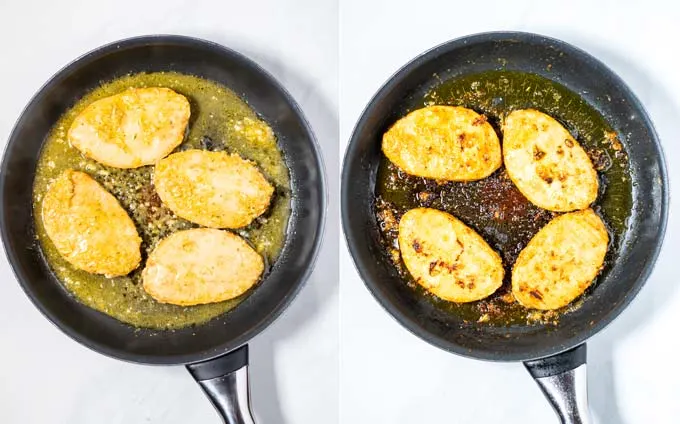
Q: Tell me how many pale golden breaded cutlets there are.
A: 8